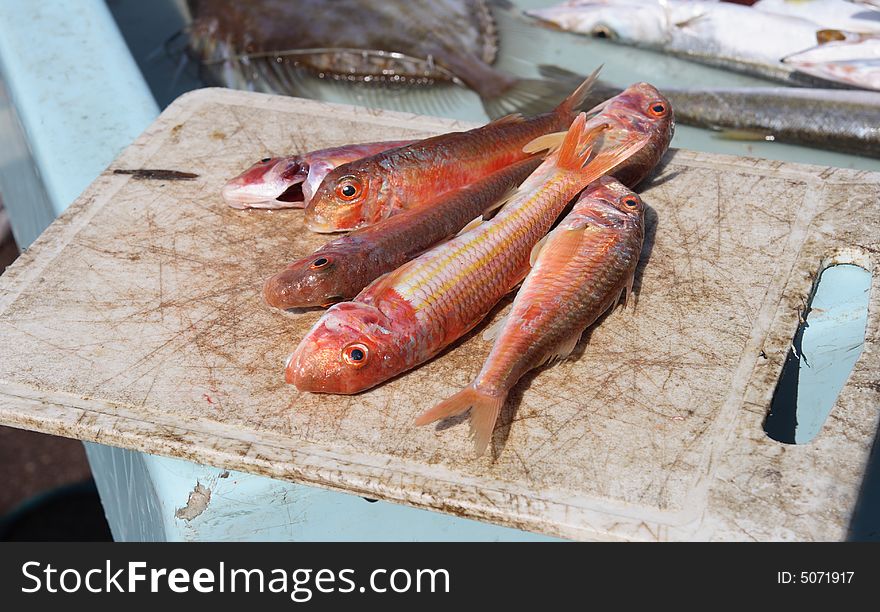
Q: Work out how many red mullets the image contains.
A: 6